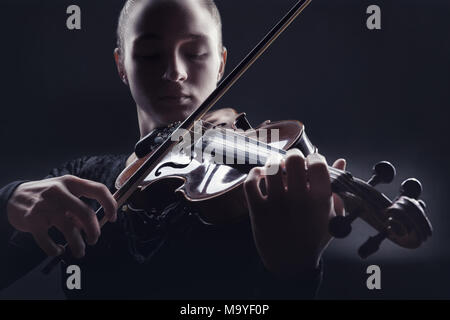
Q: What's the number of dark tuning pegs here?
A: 4